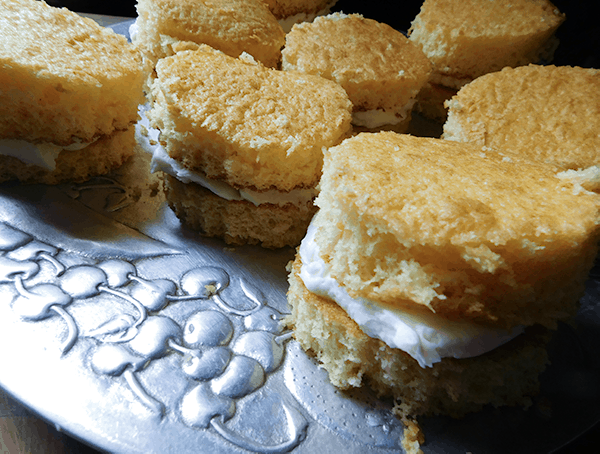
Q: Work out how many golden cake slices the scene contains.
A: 8